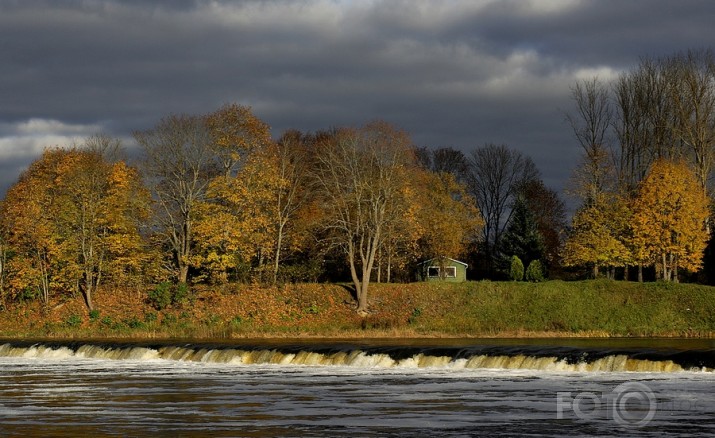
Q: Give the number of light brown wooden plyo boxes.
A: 0